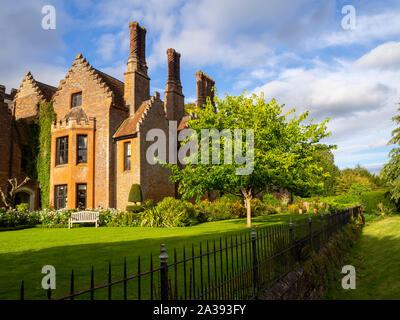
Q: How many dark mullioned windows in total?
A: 6